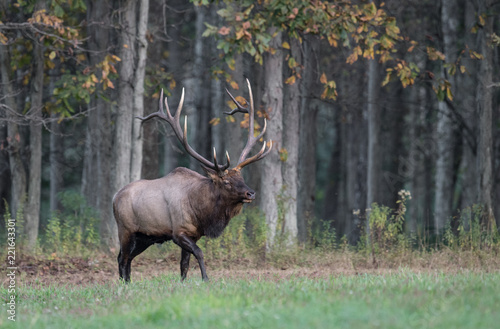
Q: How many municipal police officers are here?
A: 0